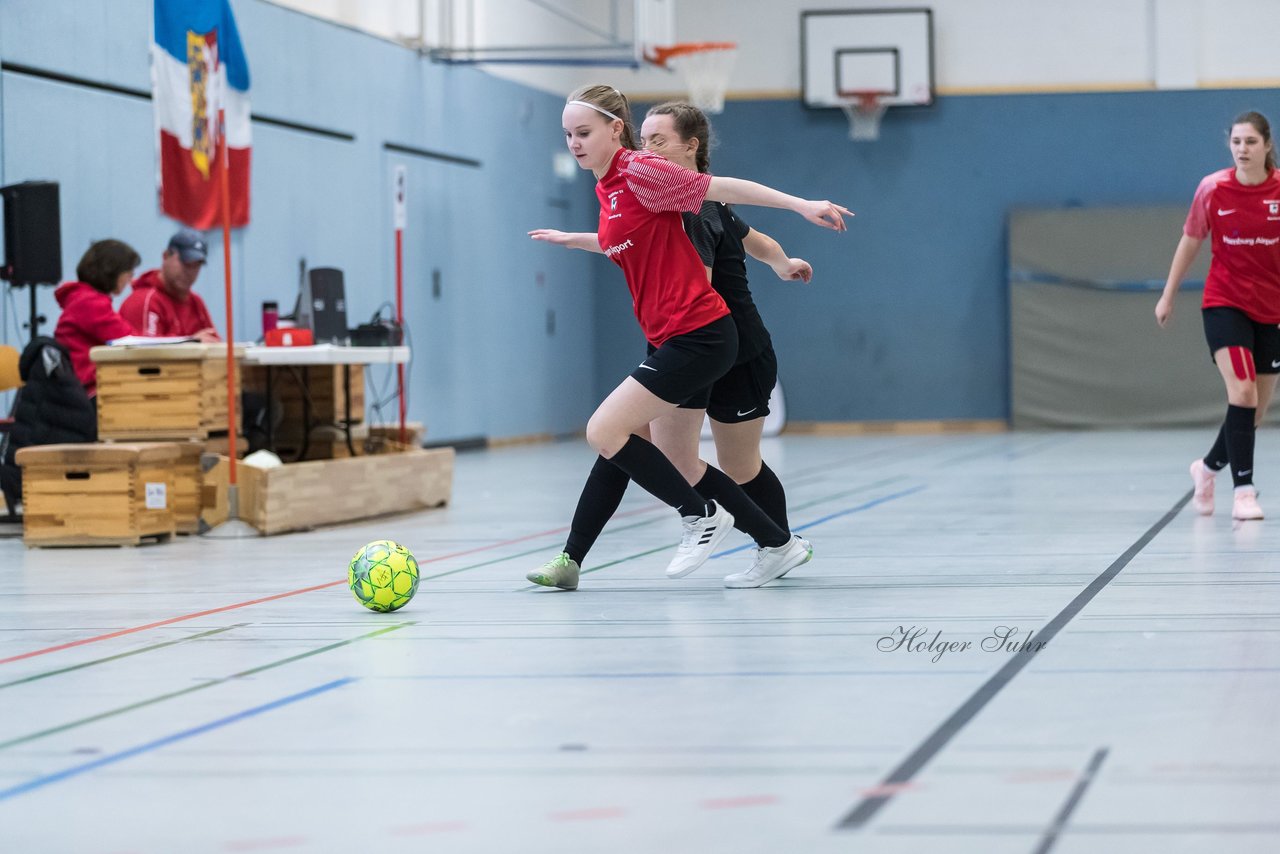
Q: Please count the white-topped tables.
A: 1